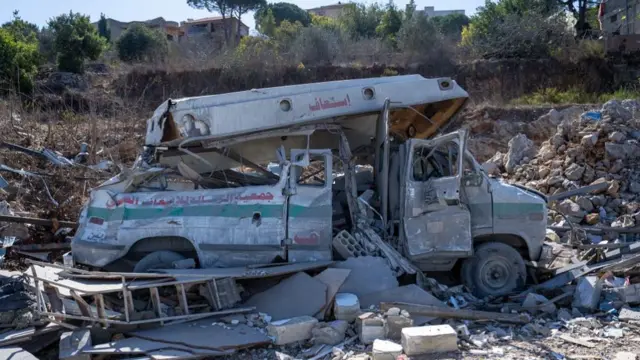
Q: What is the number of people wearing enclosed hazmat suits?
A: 0